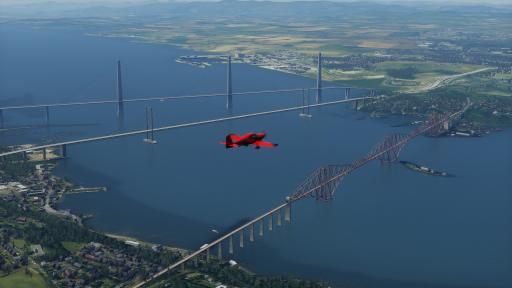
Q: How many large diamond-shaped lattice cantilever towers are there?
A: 3